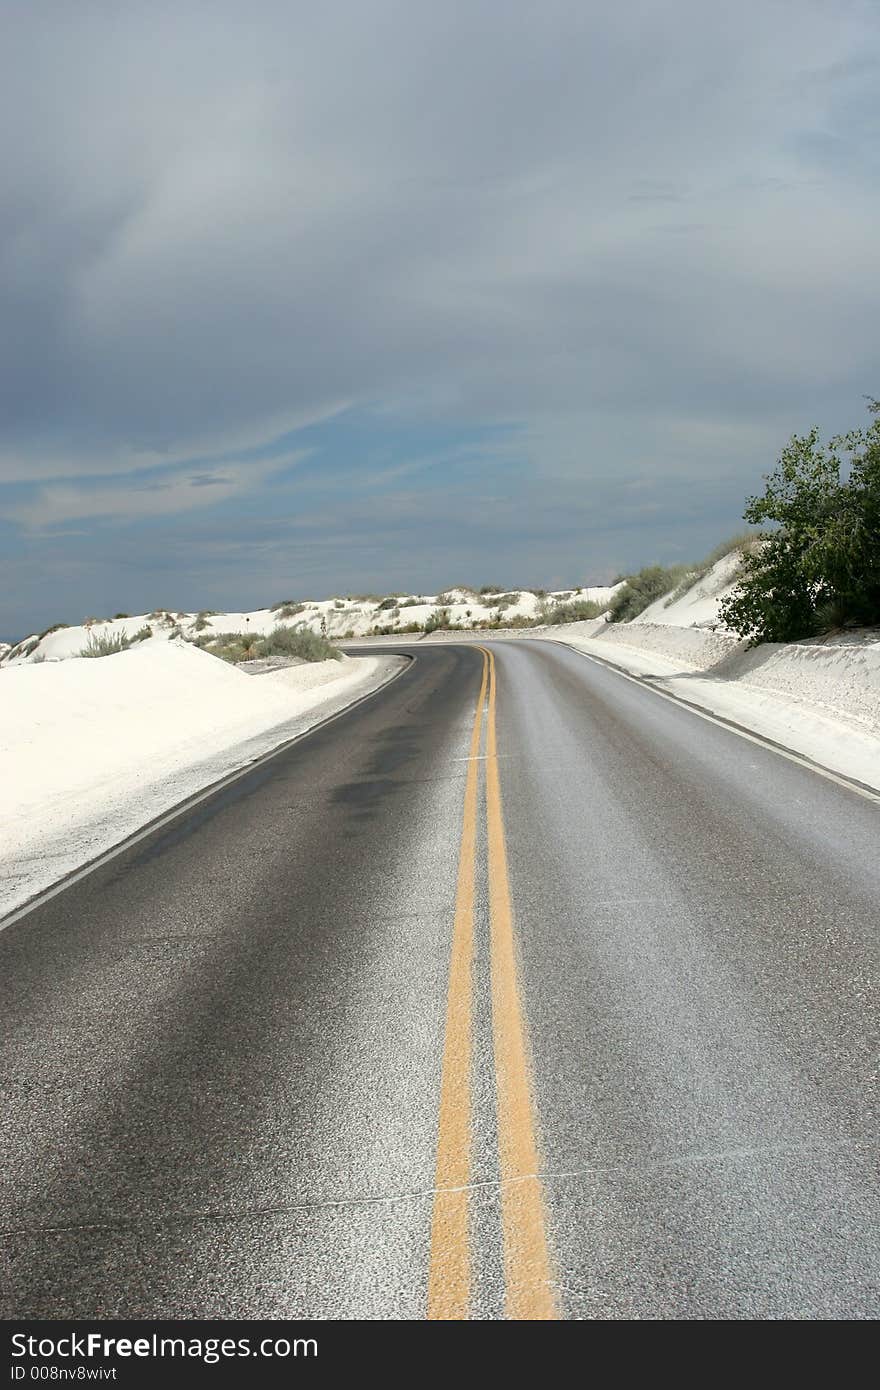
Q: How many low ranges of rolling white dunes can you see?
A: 1